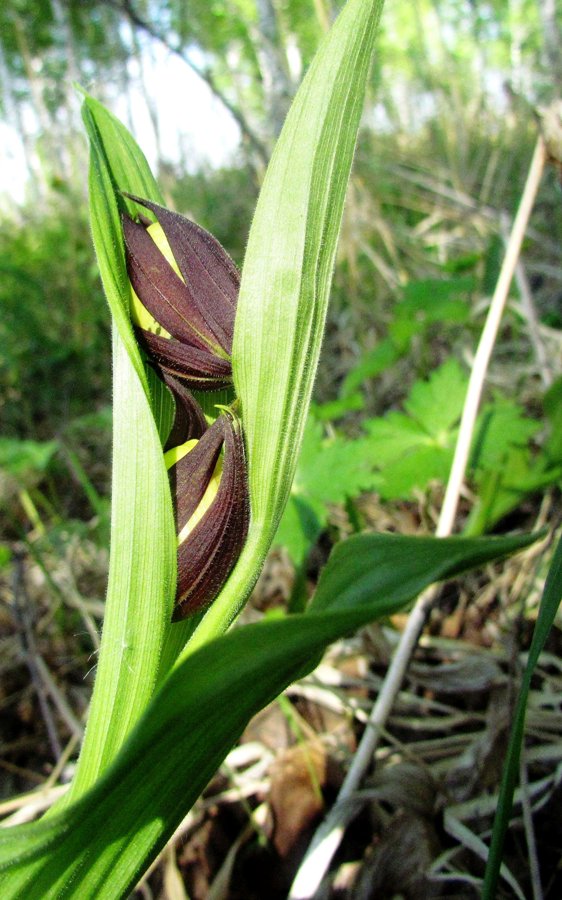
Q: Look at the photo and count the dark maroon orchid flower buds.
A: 2